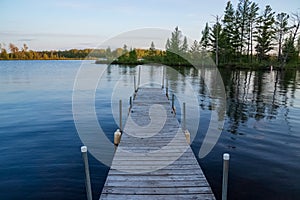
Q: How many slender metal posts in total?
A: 10